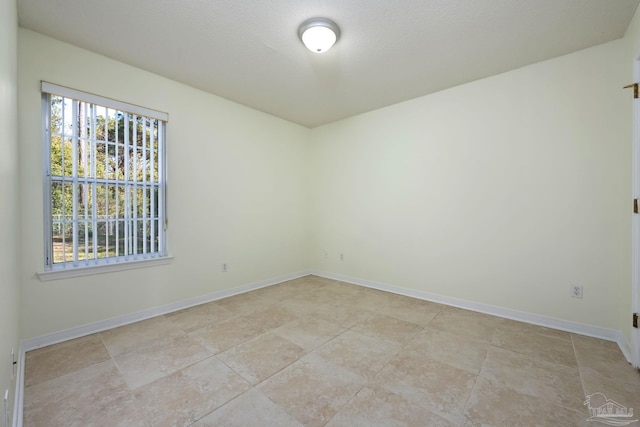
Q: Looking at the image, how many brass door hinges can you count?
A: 3